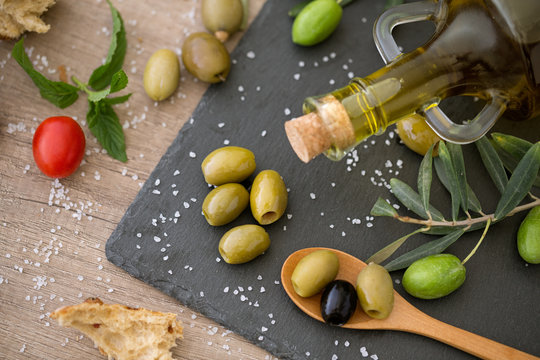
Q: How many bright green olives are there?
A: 3